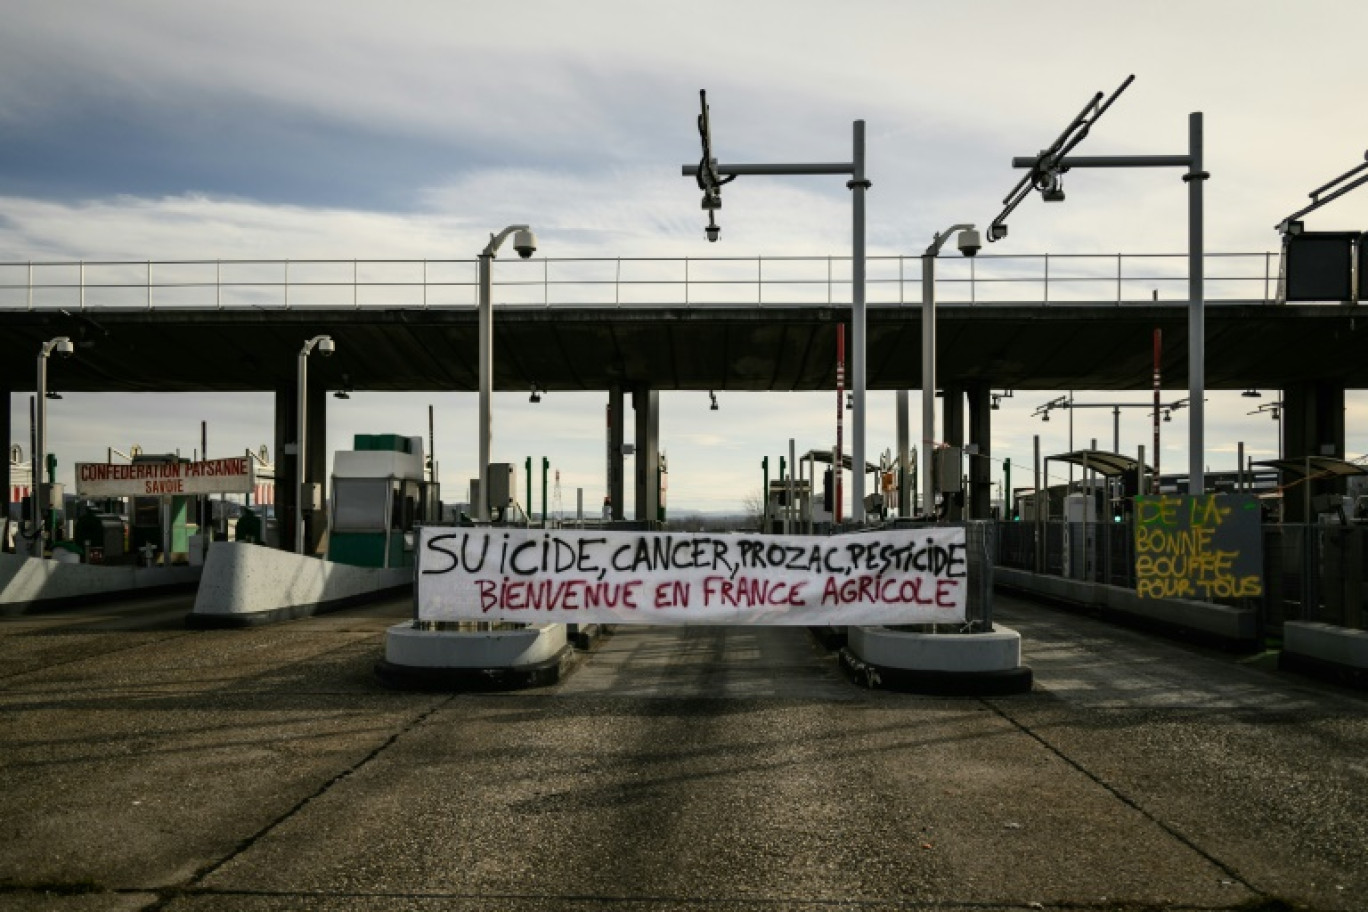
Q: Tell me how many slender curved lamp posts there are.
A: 4